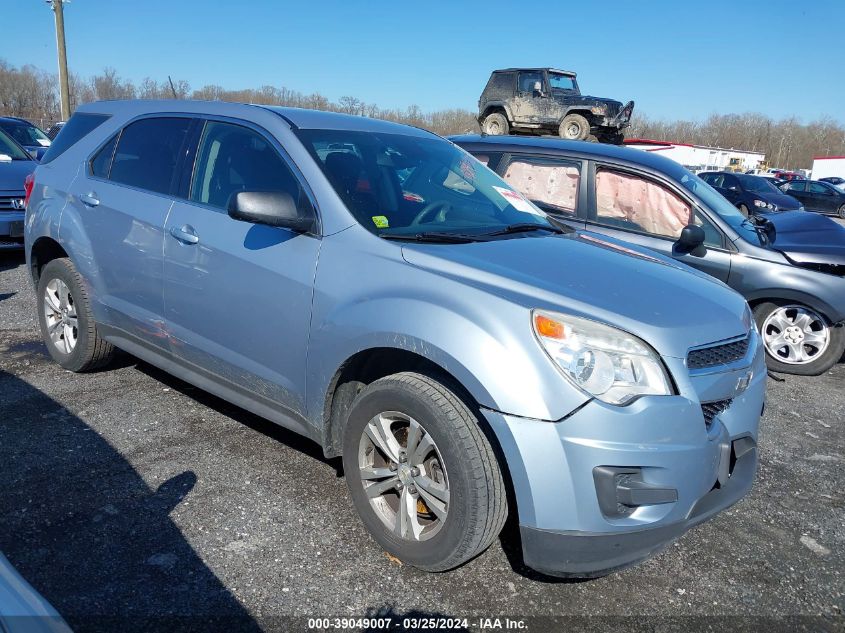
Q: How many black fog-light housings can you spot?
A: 1